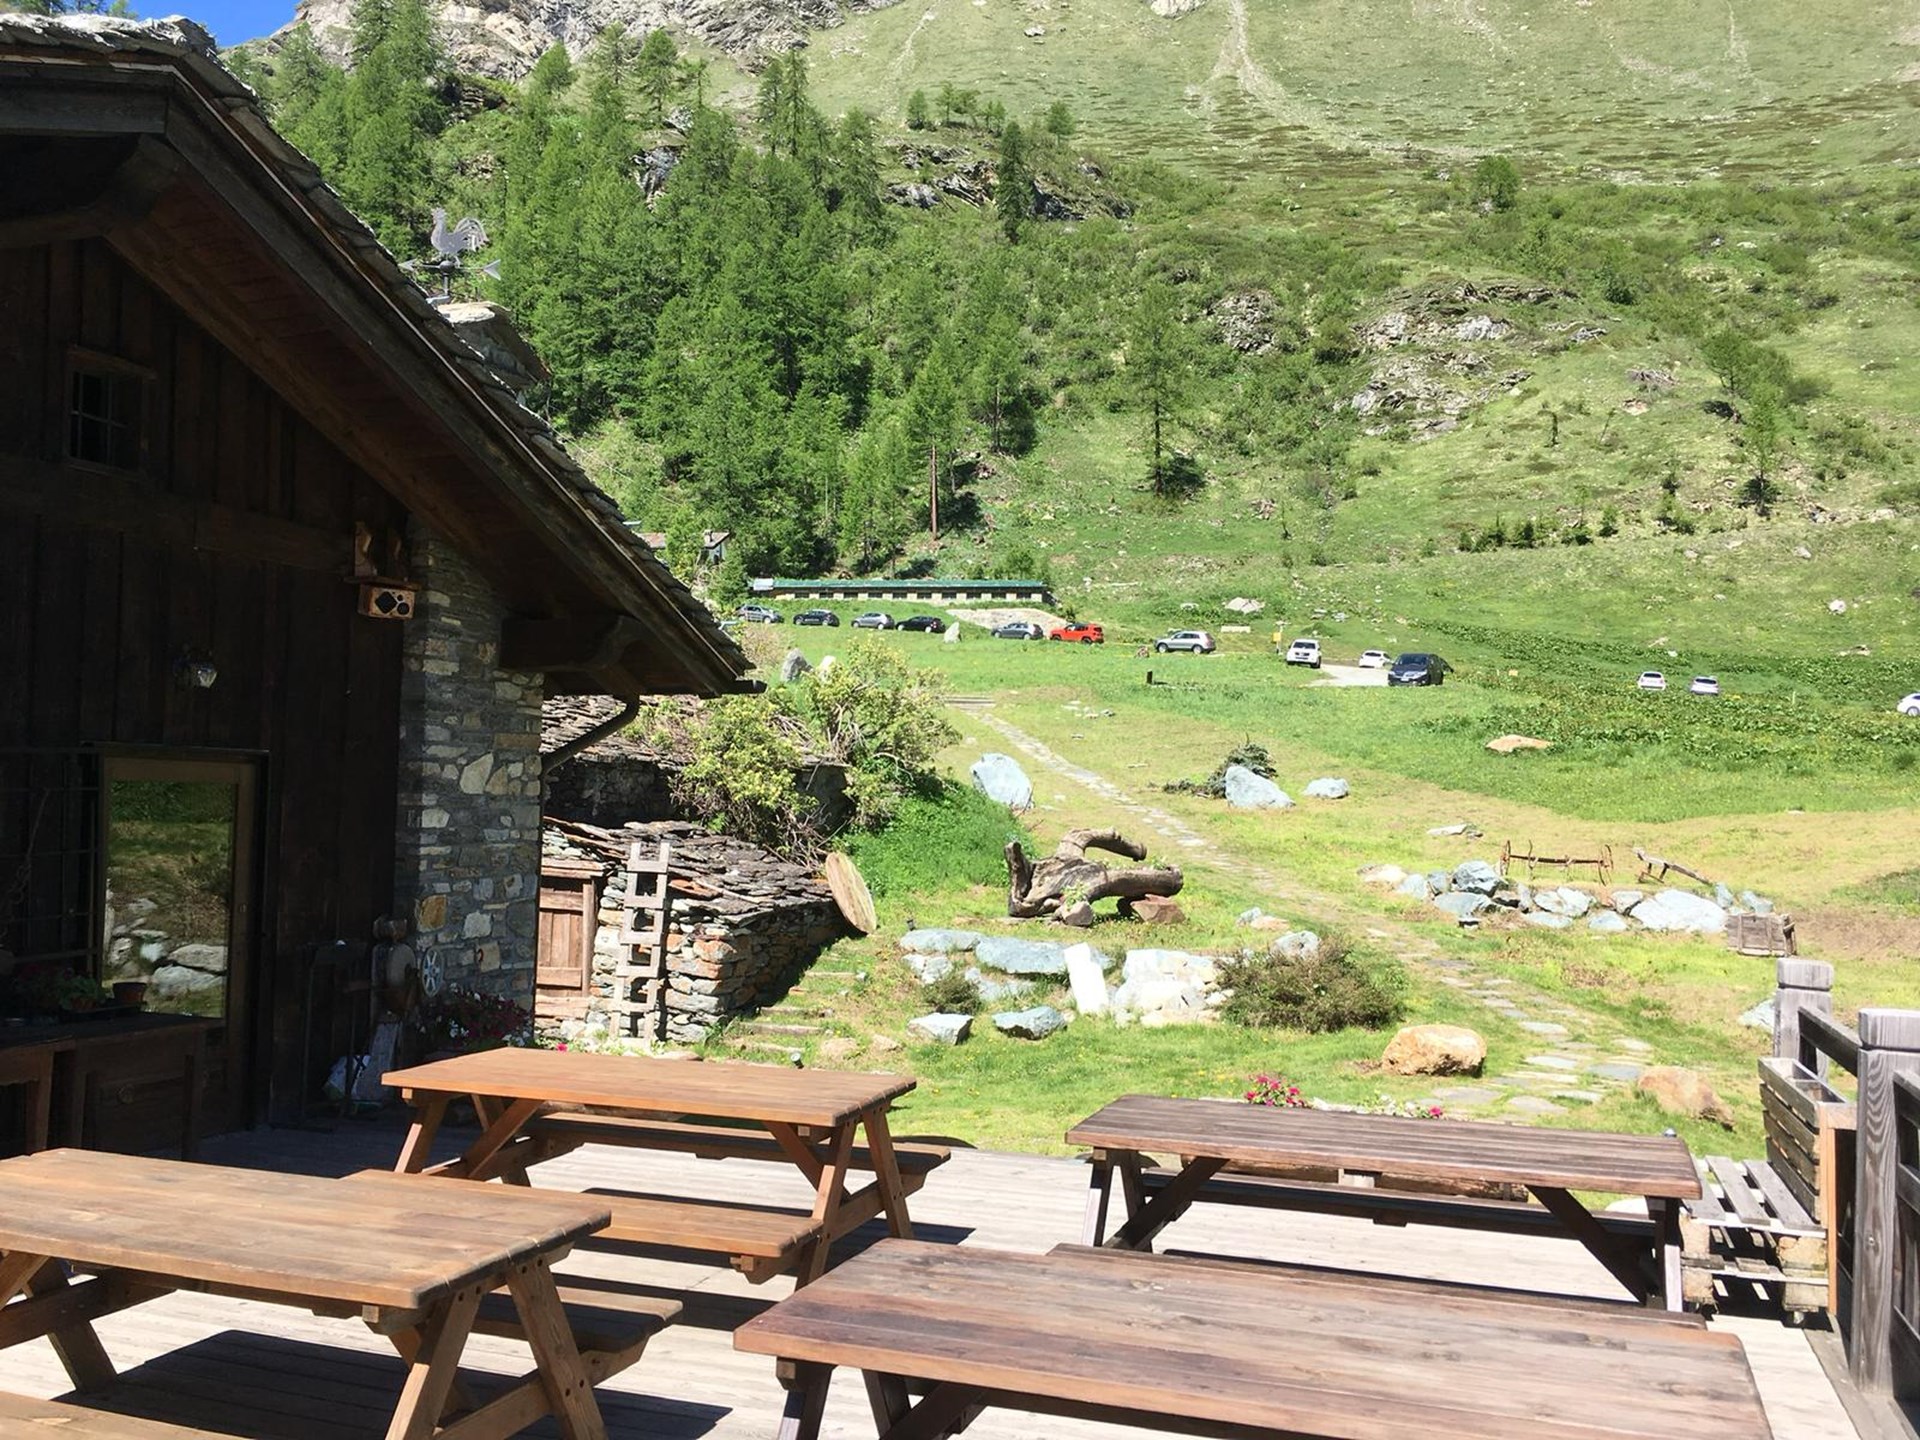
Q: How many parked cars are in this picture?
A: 13